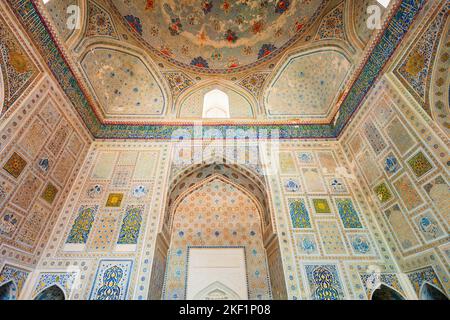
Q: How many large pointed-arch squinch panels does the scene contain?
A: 2